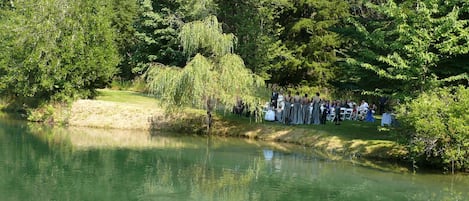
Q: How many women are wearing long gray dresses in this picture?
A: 4